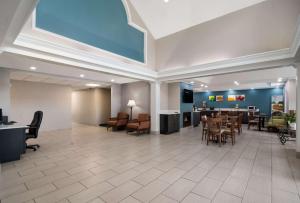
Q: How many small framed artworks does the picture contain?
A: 4